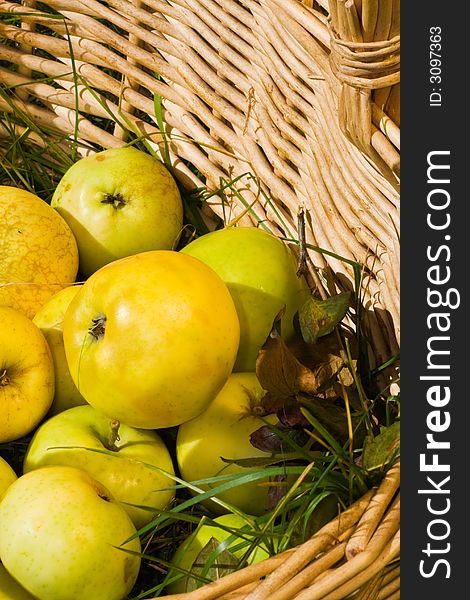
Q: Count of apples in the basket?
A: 12